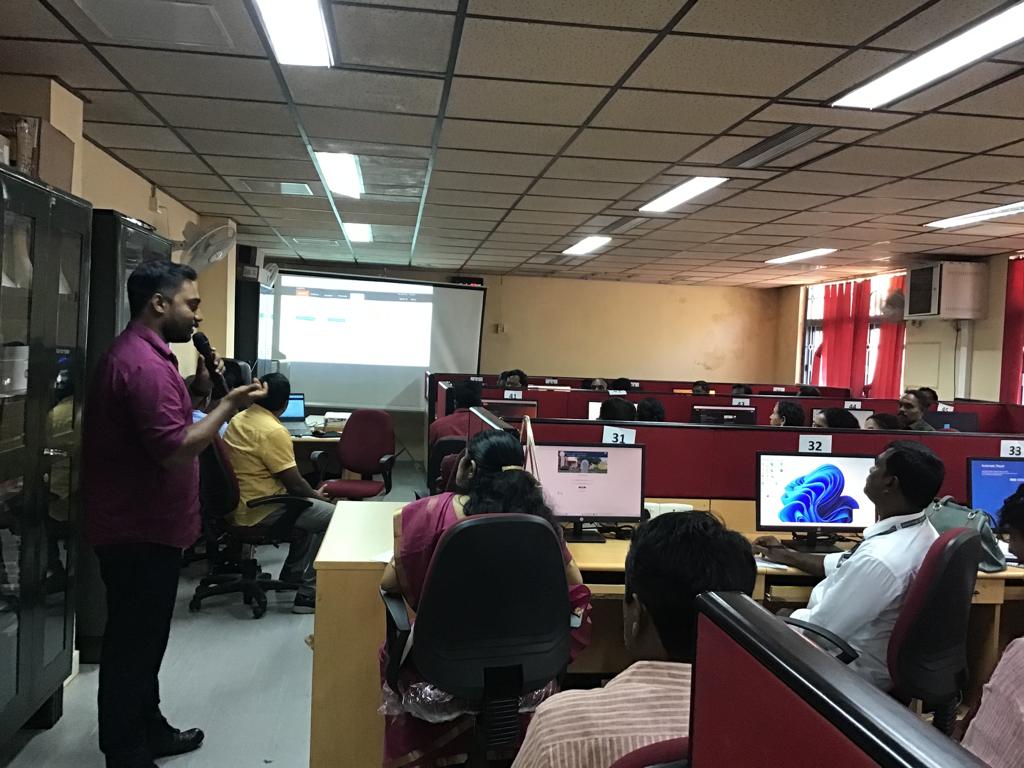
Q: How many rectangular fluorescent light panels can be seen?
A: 8